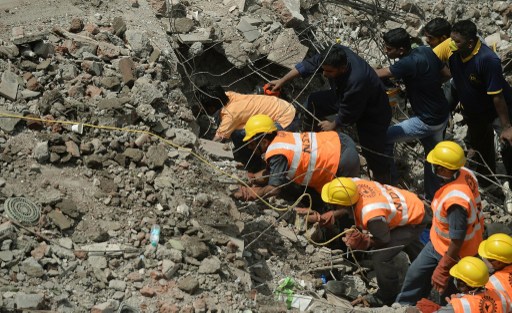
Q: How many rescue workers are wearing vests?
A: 5